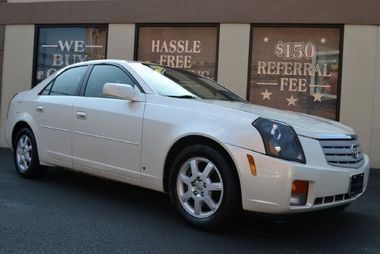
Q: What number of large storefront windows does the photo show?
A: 3